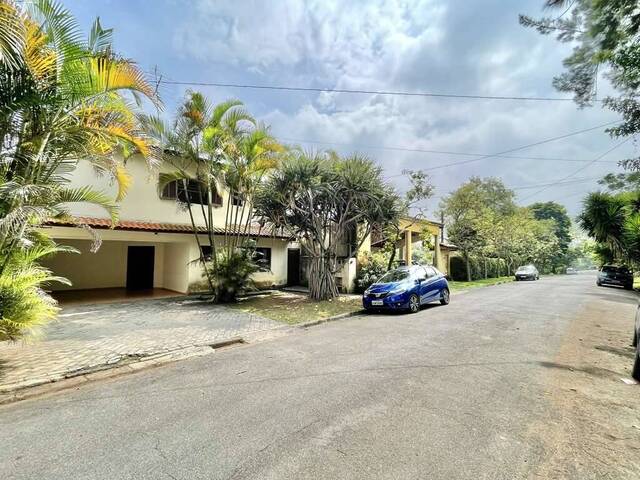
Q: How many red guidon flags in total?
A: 0